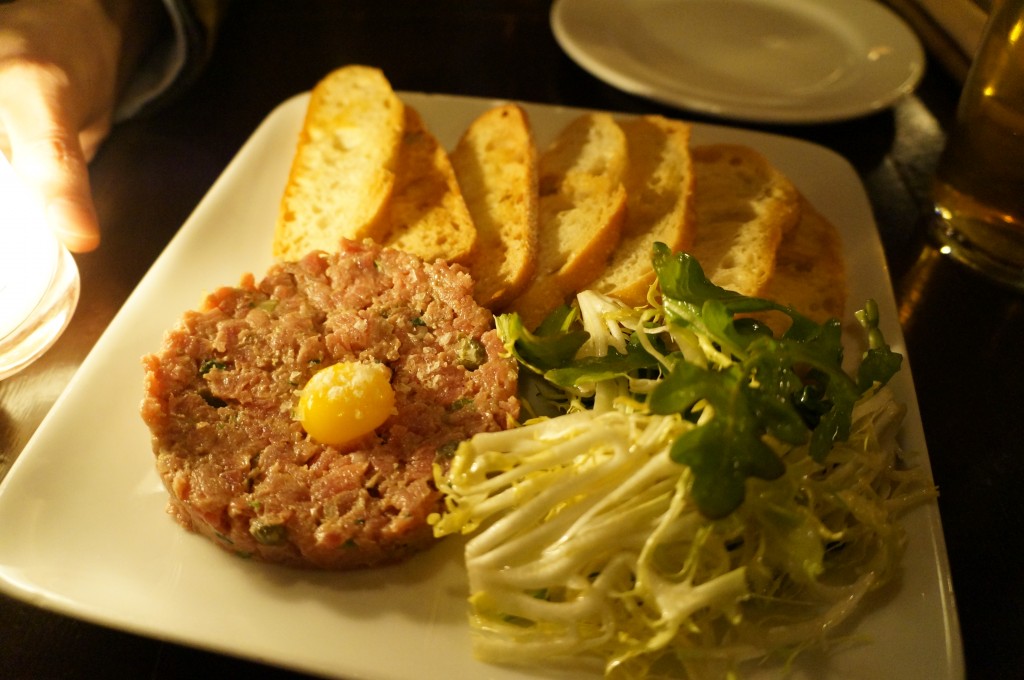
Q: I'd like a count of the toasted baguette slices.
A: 7